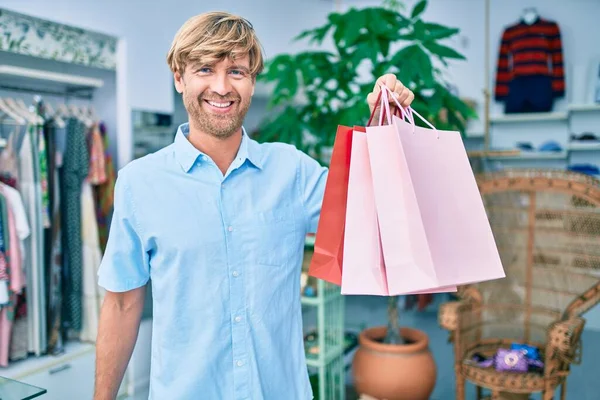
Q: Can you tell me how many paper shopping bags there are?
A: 3